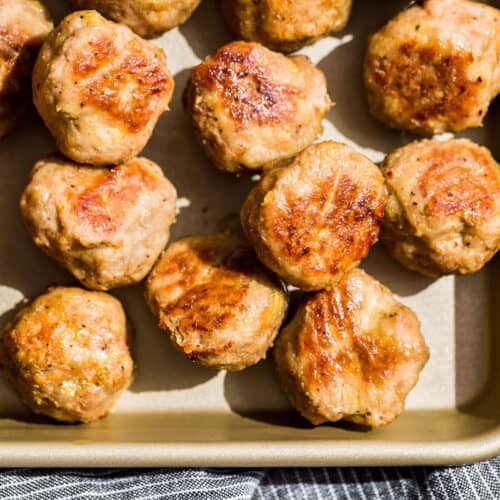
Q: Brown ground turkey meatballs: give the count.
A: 12